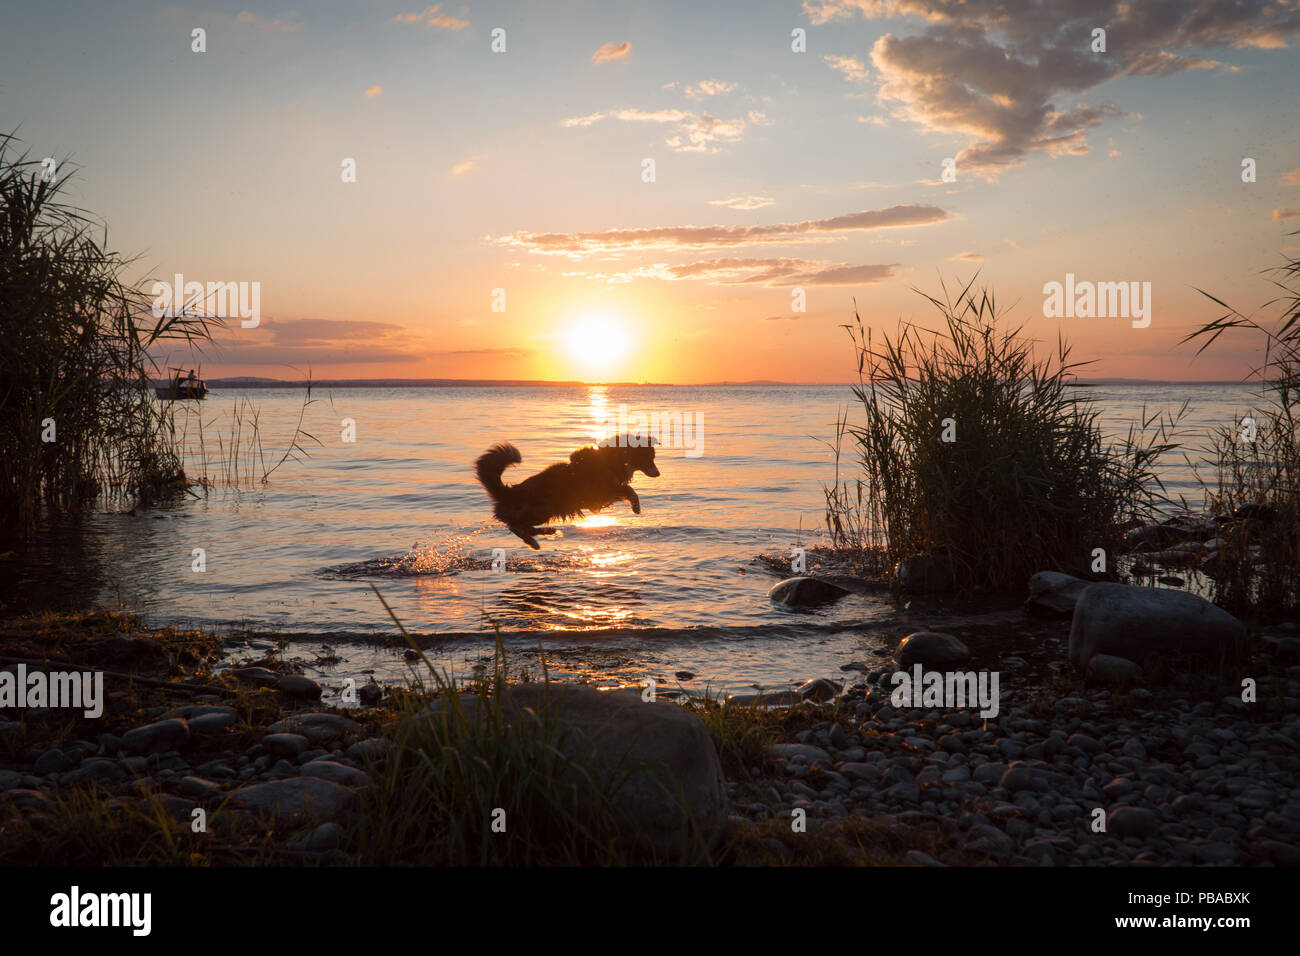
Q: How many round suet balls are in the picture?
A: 0